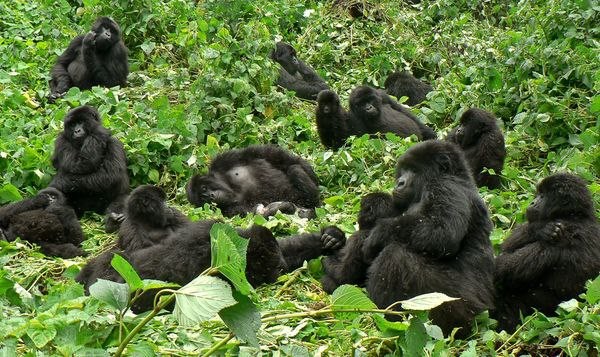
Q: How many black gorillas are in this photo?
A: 14